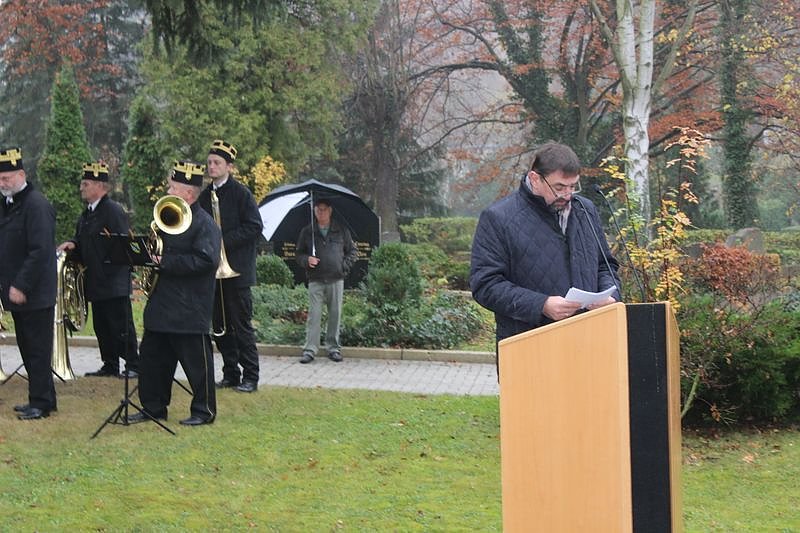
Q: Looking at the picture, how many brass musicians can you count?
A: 4